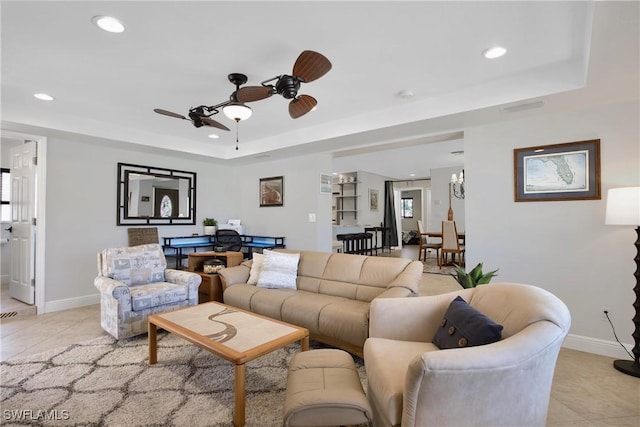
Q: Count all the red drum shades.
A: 0